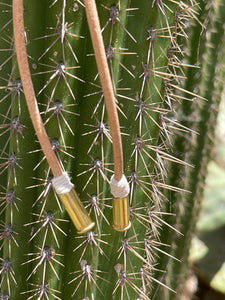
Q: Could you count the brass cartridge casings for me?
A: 2